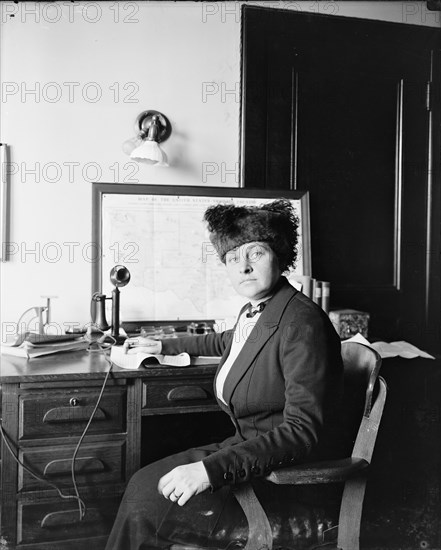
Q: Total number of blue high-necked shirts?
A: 0